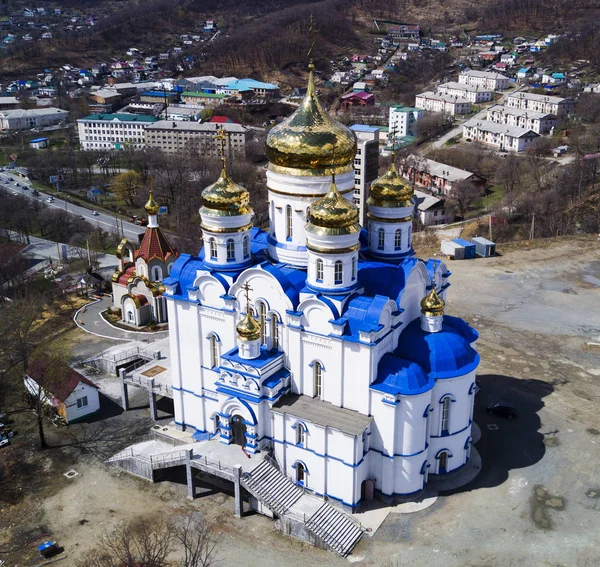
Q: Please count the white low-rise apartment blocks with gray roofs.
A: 6